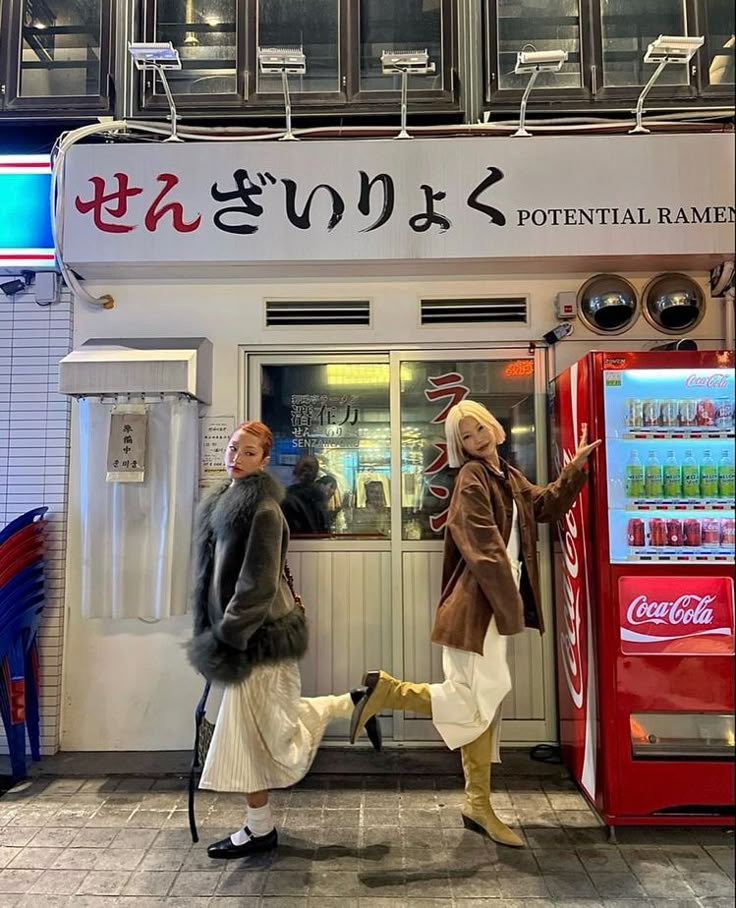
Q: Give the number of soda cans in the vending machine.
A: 12